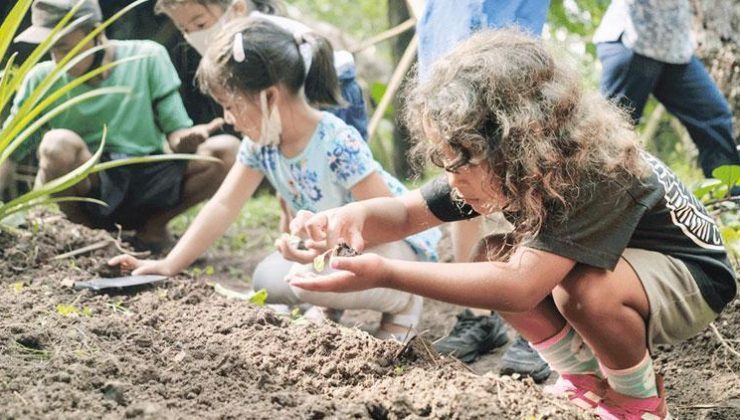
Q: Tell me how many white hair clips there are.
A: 1